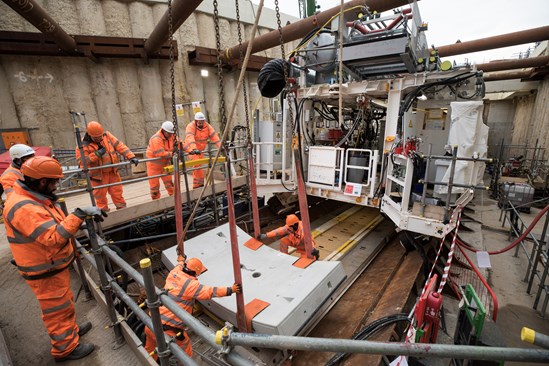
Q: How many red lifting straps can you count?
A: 4